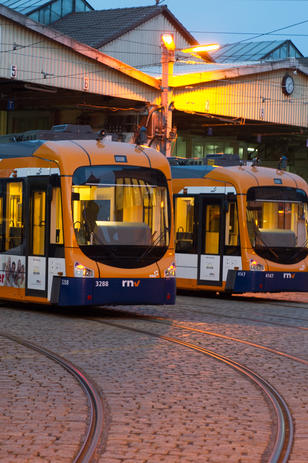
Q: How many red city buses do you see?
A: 0